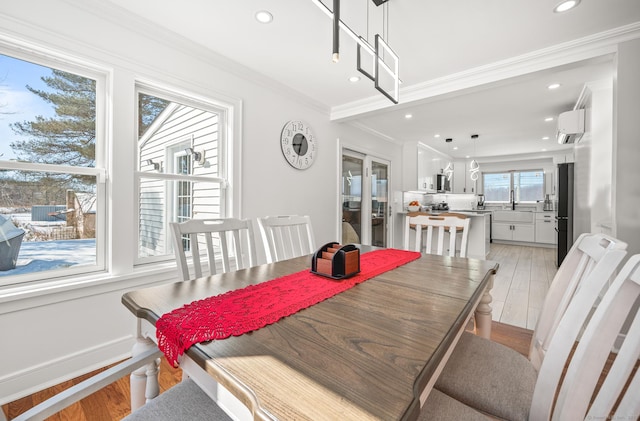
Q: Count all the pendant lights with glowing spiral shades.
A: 2